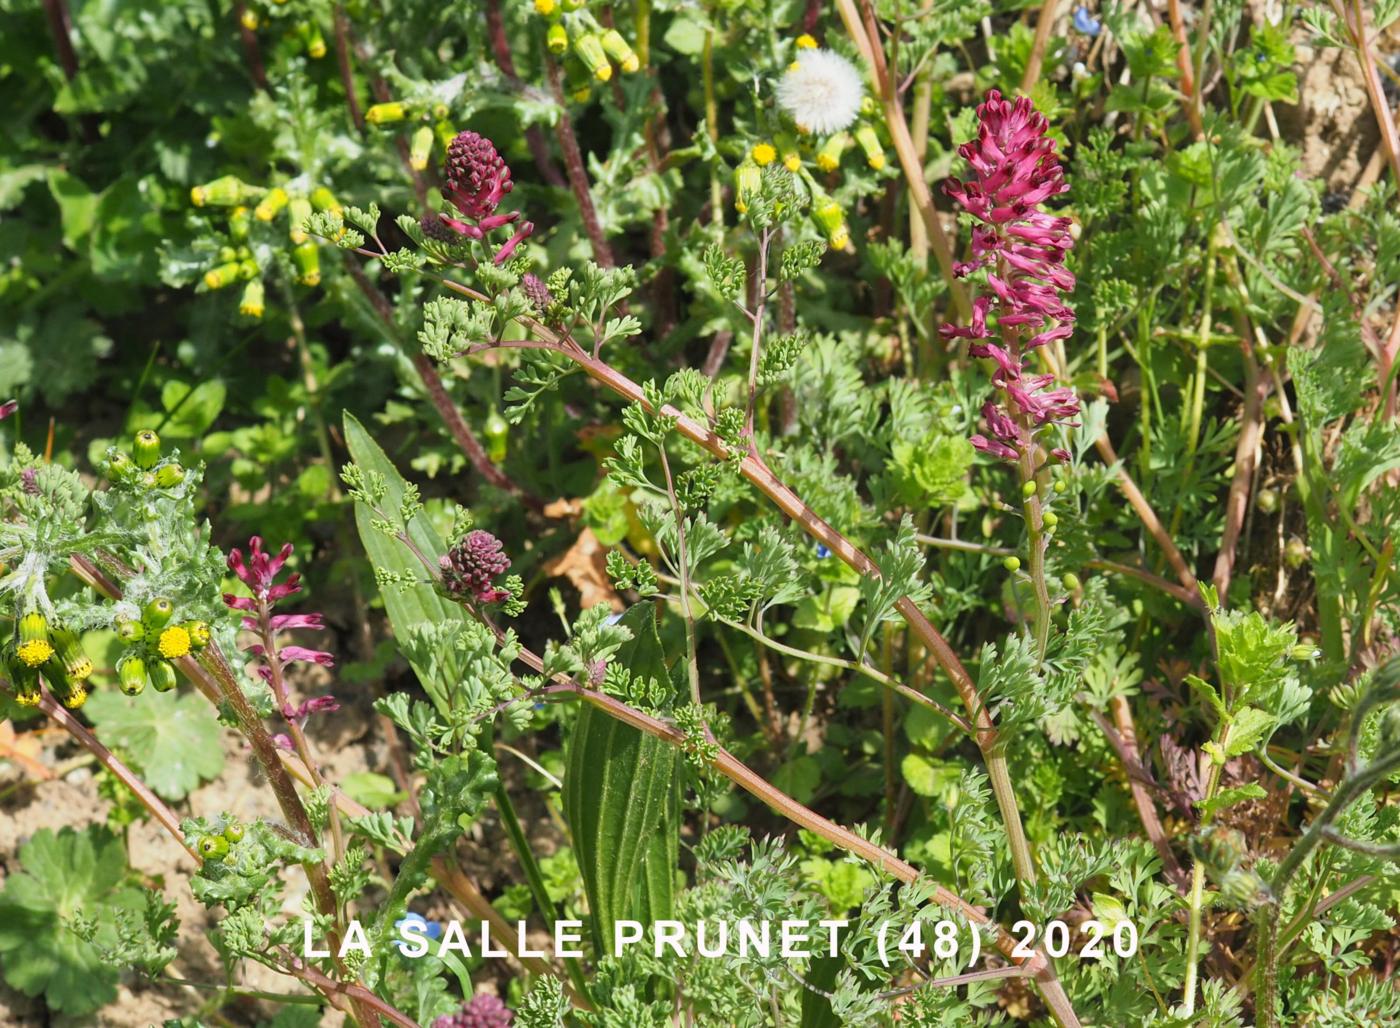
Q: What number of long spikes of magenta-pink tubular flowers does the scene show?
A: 2